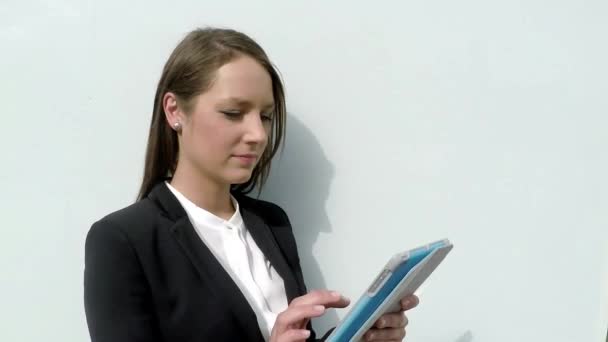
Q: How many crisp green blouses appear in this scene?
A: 0